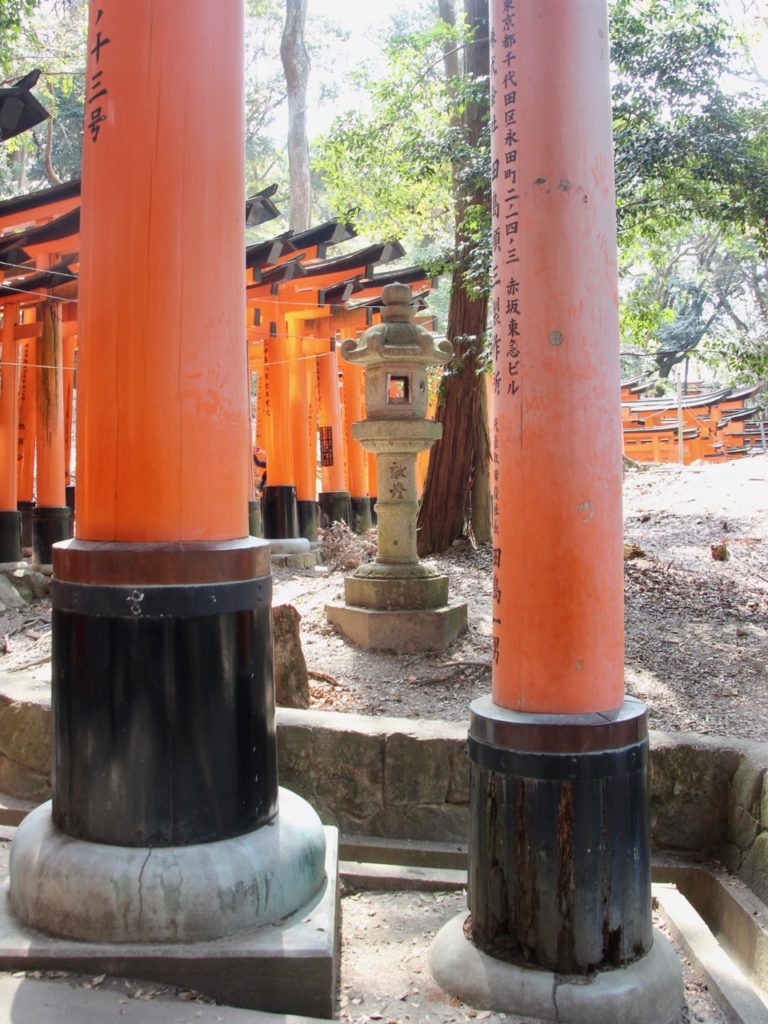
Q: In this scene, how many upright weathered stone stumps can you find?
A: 1